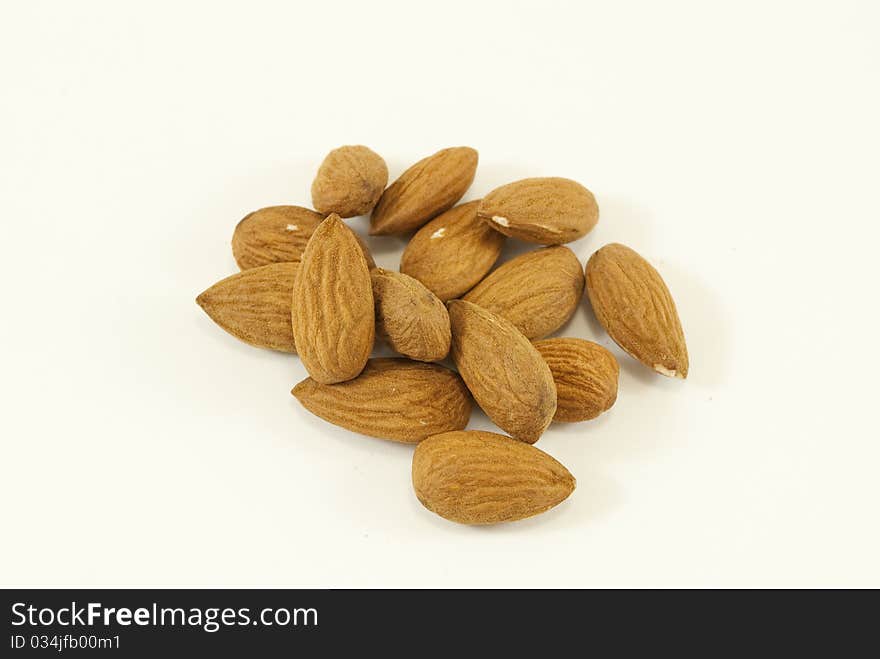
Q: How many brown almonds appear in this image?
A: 14